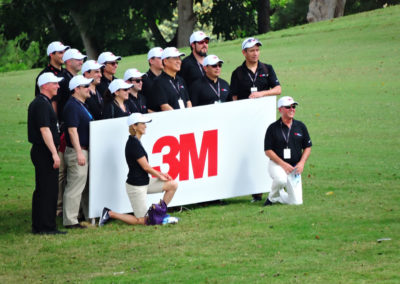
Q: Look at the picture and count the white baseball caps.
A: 15